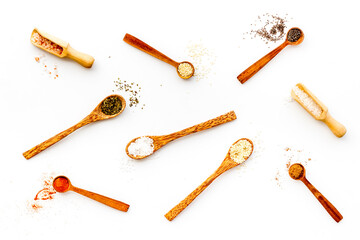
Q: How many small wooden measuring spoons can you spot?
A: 4